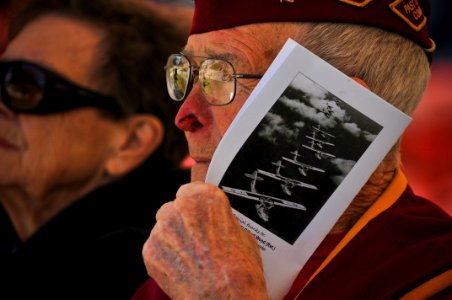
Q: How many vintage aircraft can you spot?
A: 6